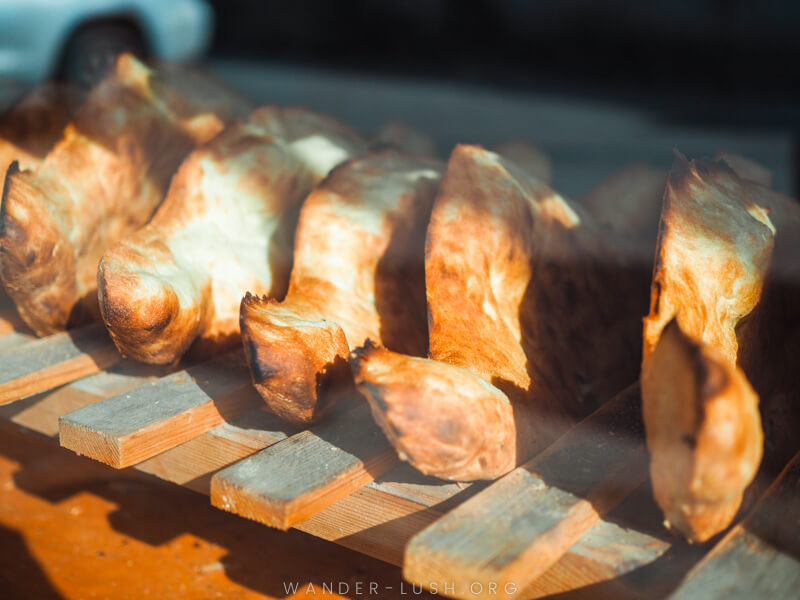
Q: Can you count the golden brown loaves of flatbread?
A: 5